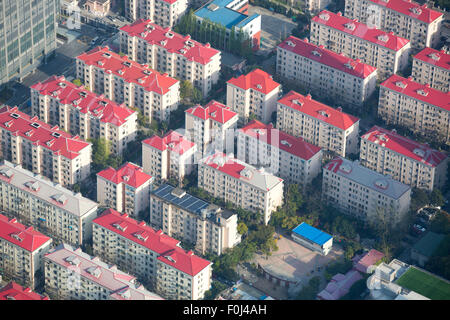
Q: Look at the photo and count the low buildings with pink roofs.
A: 2